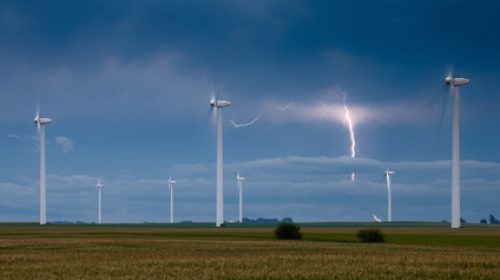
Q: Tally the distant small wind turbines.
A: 4